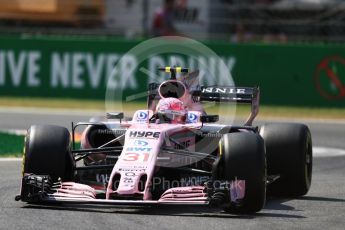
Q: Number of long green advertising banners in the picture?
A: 1